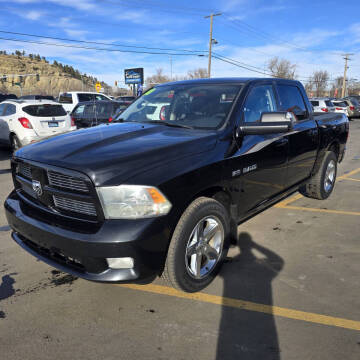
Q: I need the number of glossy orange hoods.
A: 0